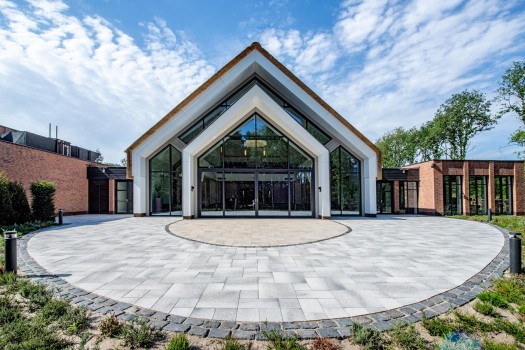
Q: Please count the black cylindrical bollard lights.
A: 4